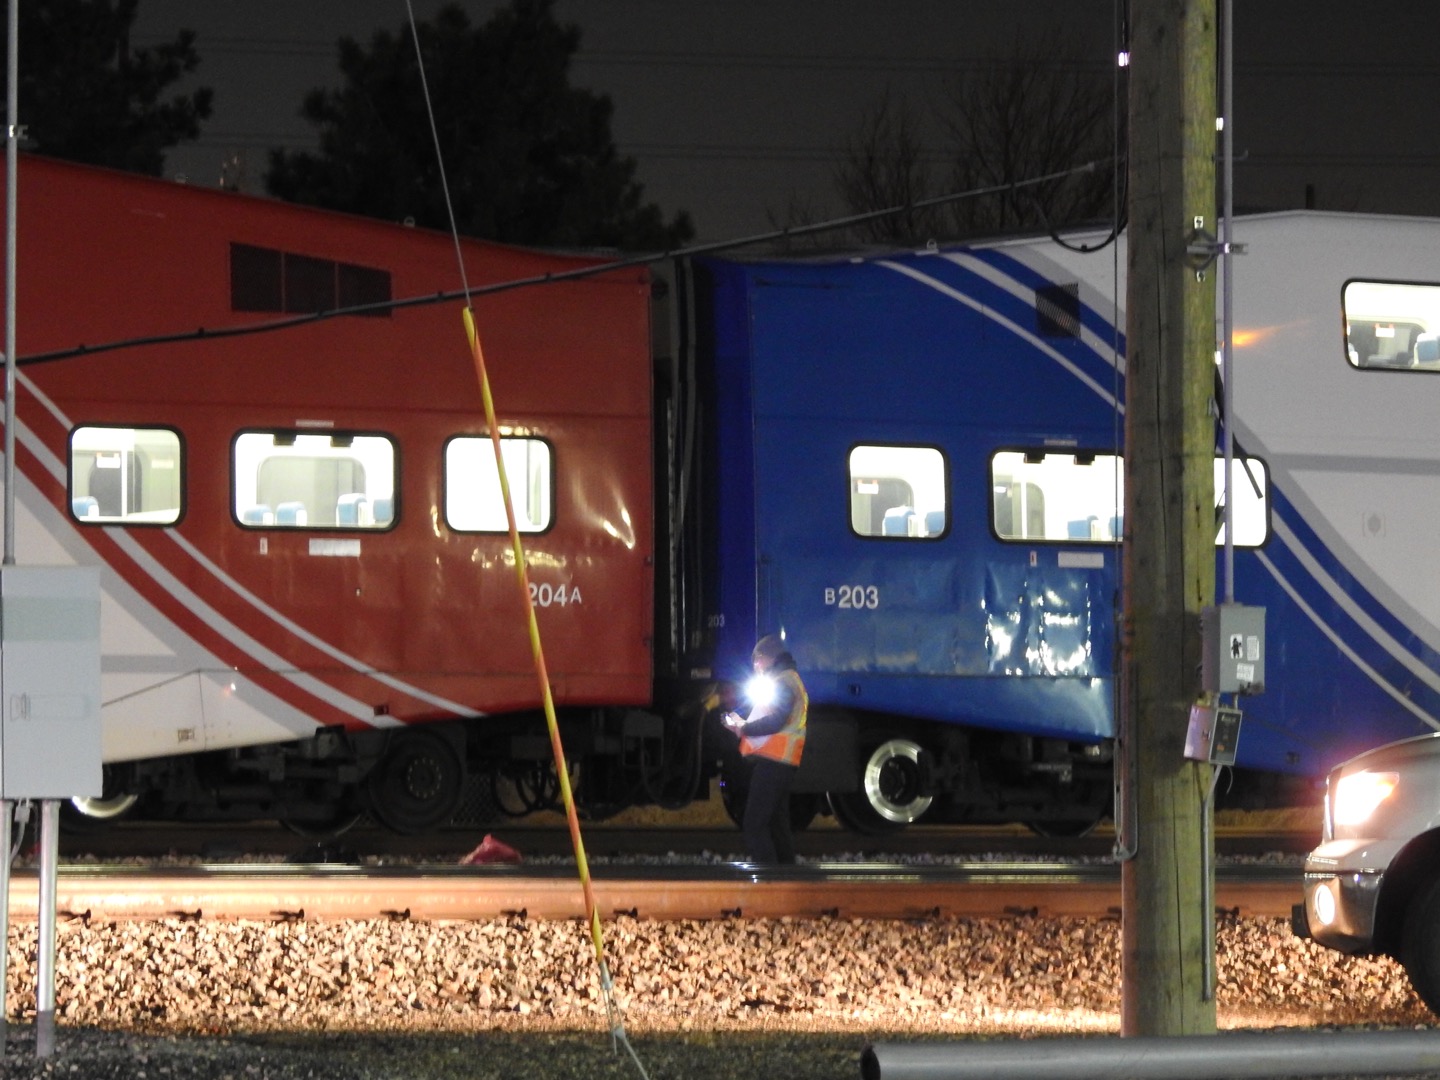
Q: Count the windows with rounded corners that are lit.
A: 7